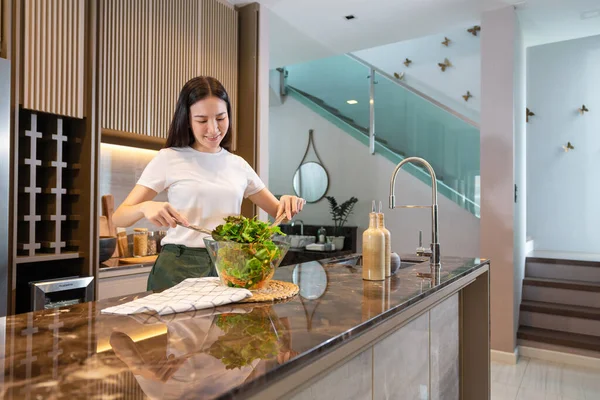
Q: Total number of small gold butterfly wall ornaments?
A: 9